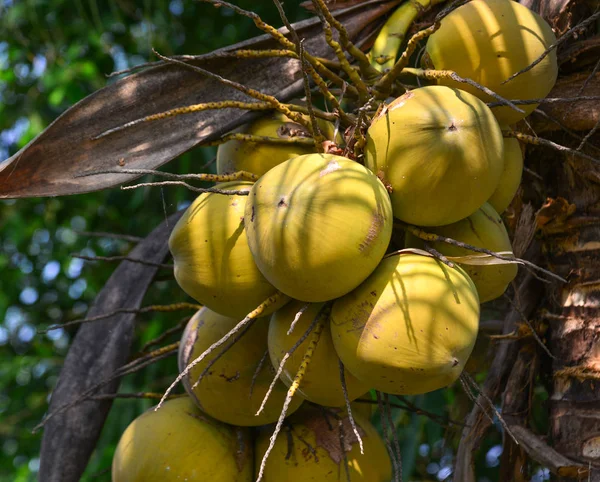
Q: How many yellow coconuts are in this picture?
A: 12